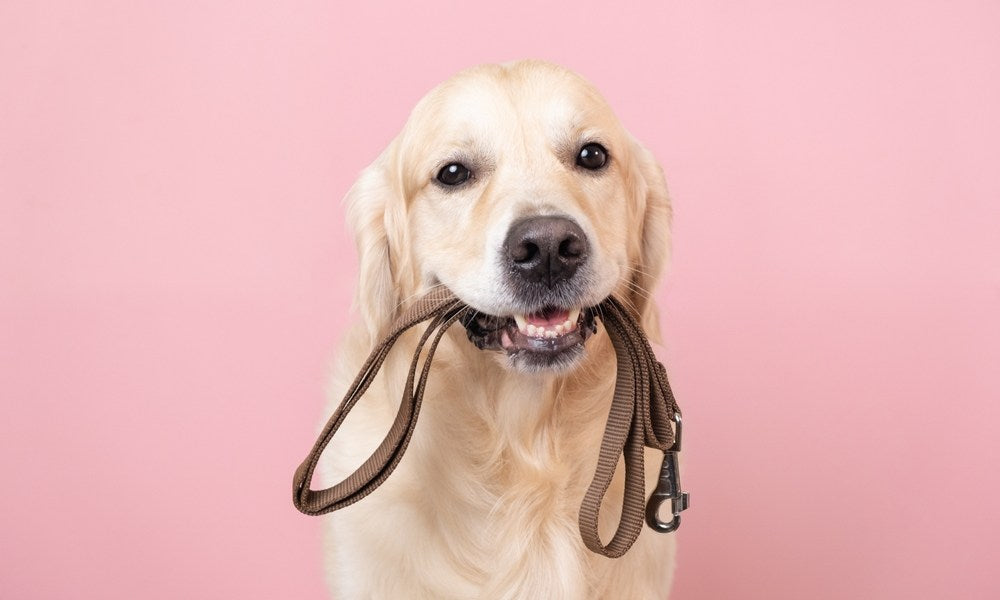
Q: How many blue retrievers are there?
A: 0